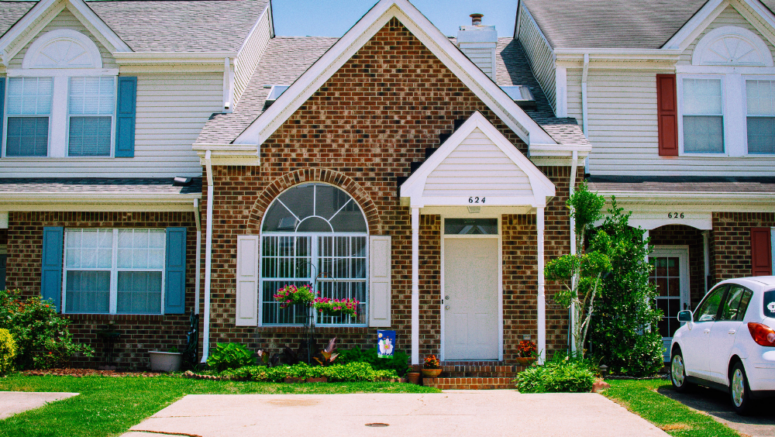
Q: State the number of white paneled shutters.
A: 2